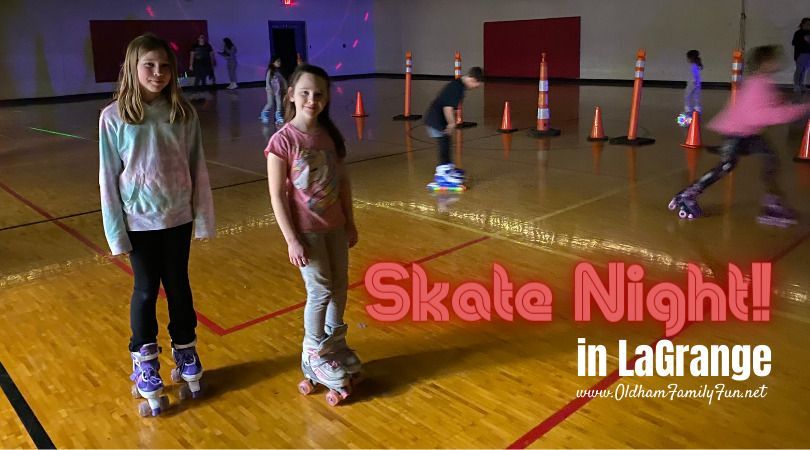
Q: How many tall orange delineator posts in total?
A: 5